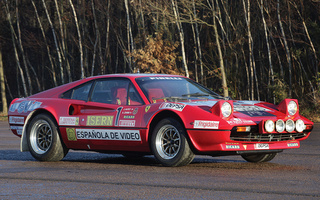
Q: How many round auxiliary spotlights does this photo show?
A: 4